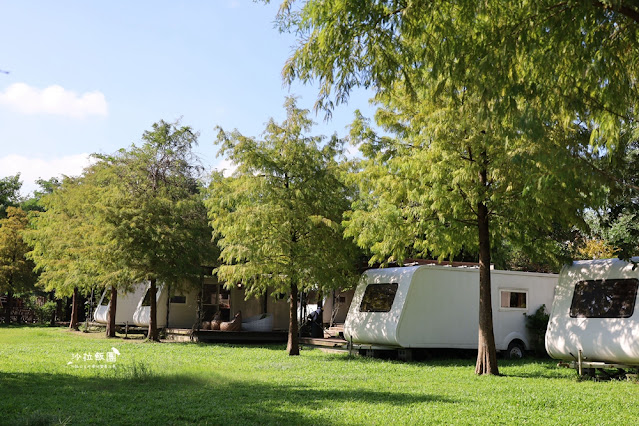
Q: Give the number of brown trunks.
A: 5